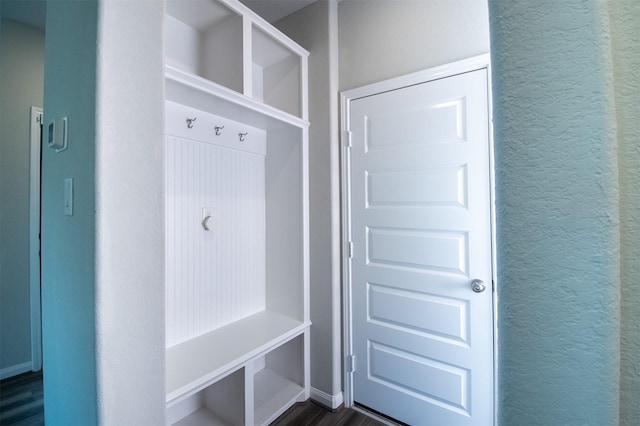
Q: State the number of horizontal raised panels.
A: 5